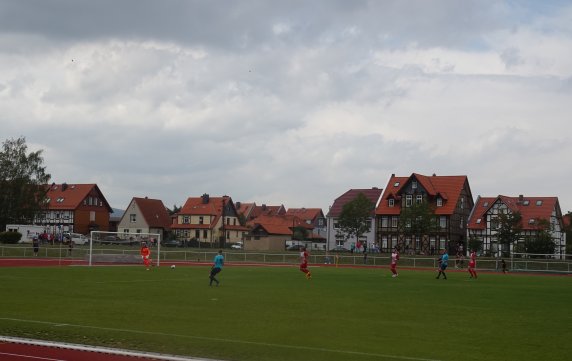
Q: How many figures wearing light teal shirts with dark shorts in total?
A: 2